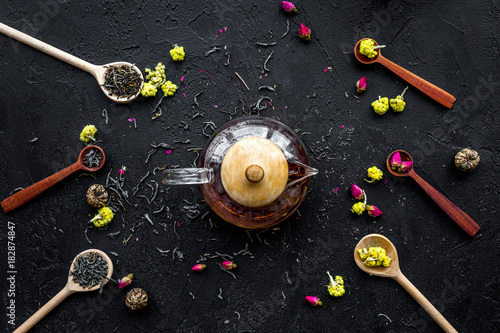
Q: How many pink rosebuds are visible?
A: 11